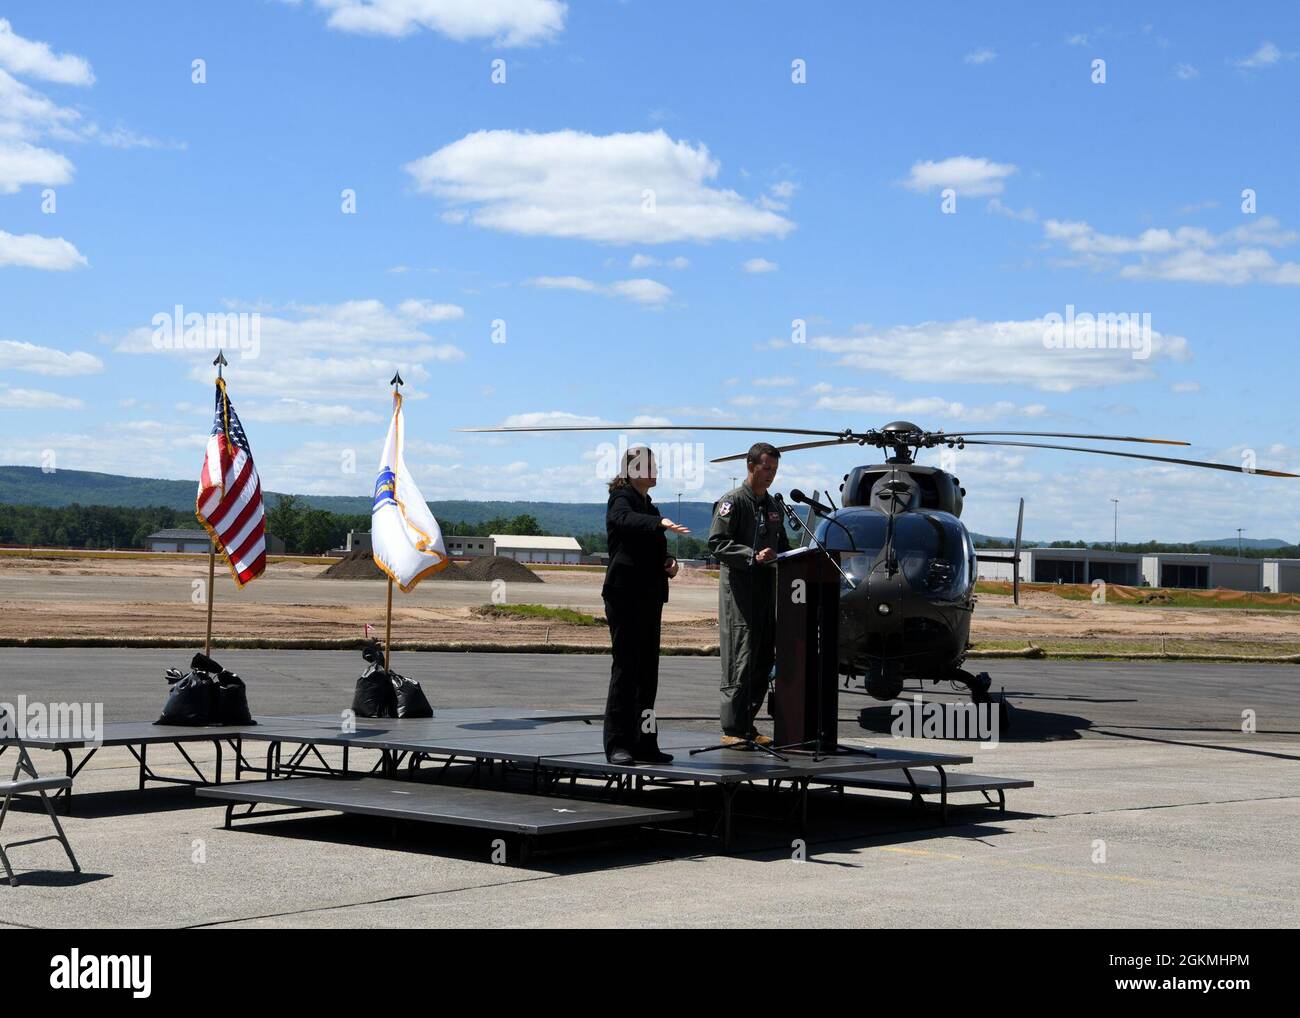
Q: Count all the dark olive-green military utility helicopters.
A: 1